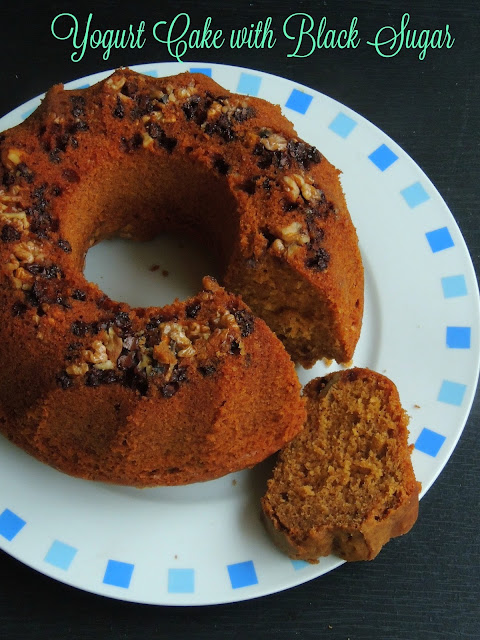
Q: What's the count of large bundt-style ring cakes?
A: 1